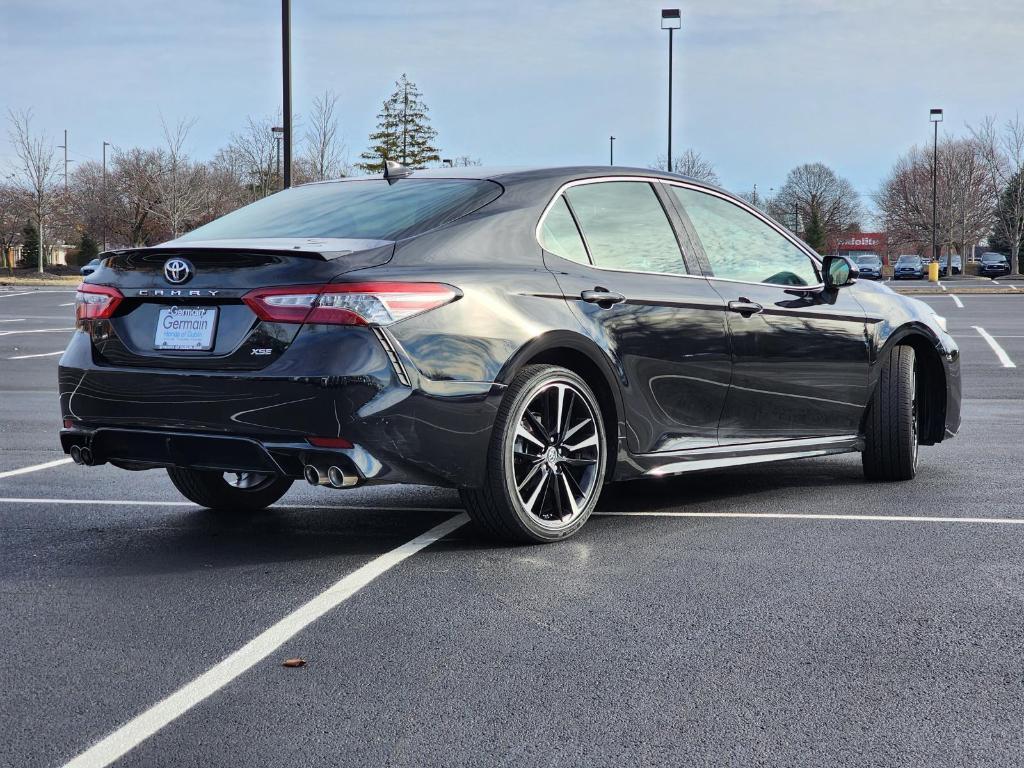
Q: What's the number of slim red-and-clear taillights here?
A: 2